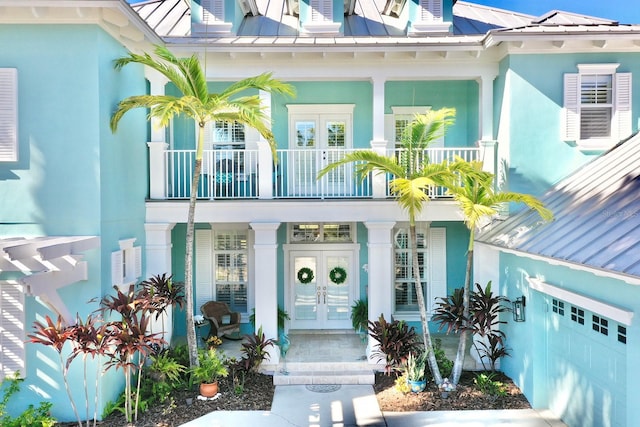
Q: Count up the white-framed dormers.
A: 3